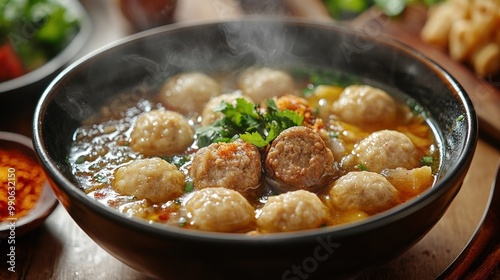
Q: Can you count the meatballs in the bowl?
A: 12